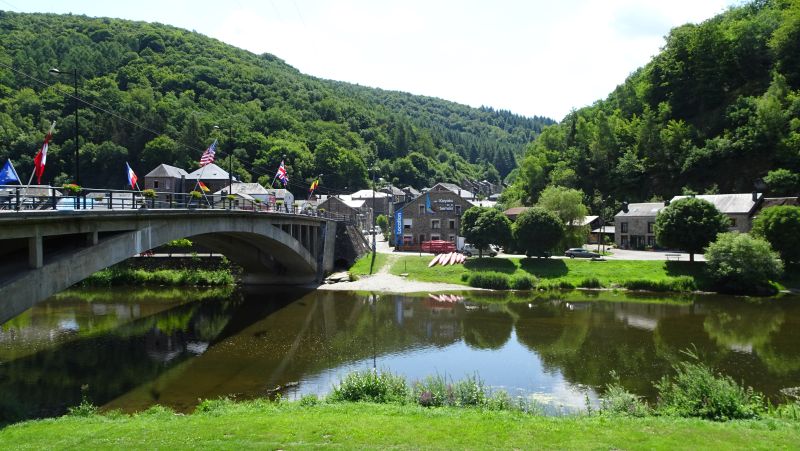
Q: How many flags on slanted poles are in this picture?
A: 7